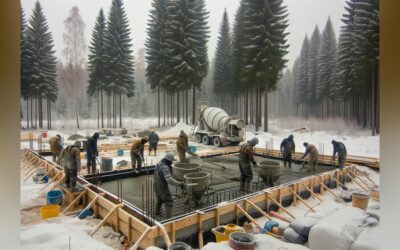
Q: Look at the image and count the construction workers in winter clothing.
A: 11